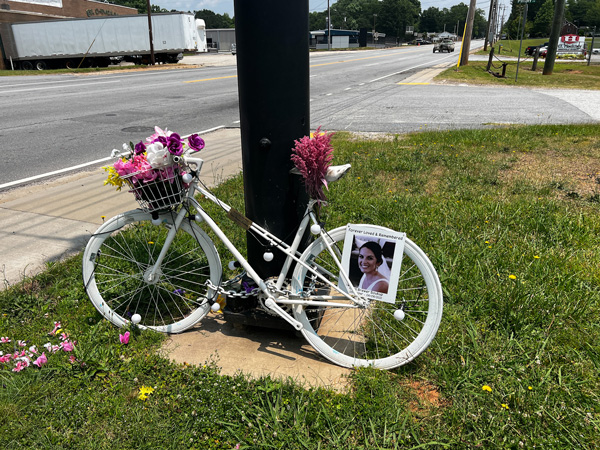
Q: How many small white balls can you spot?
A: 9